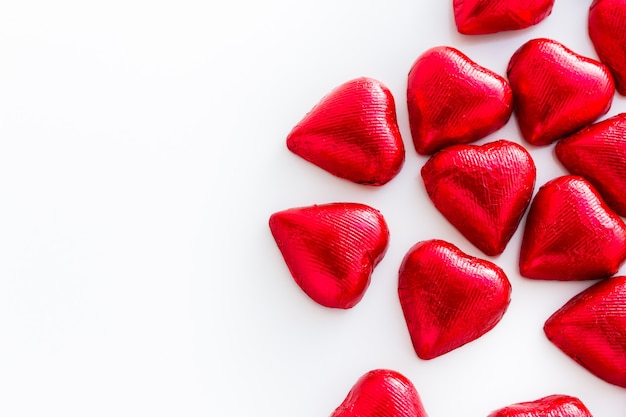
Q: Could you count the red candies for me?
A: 13